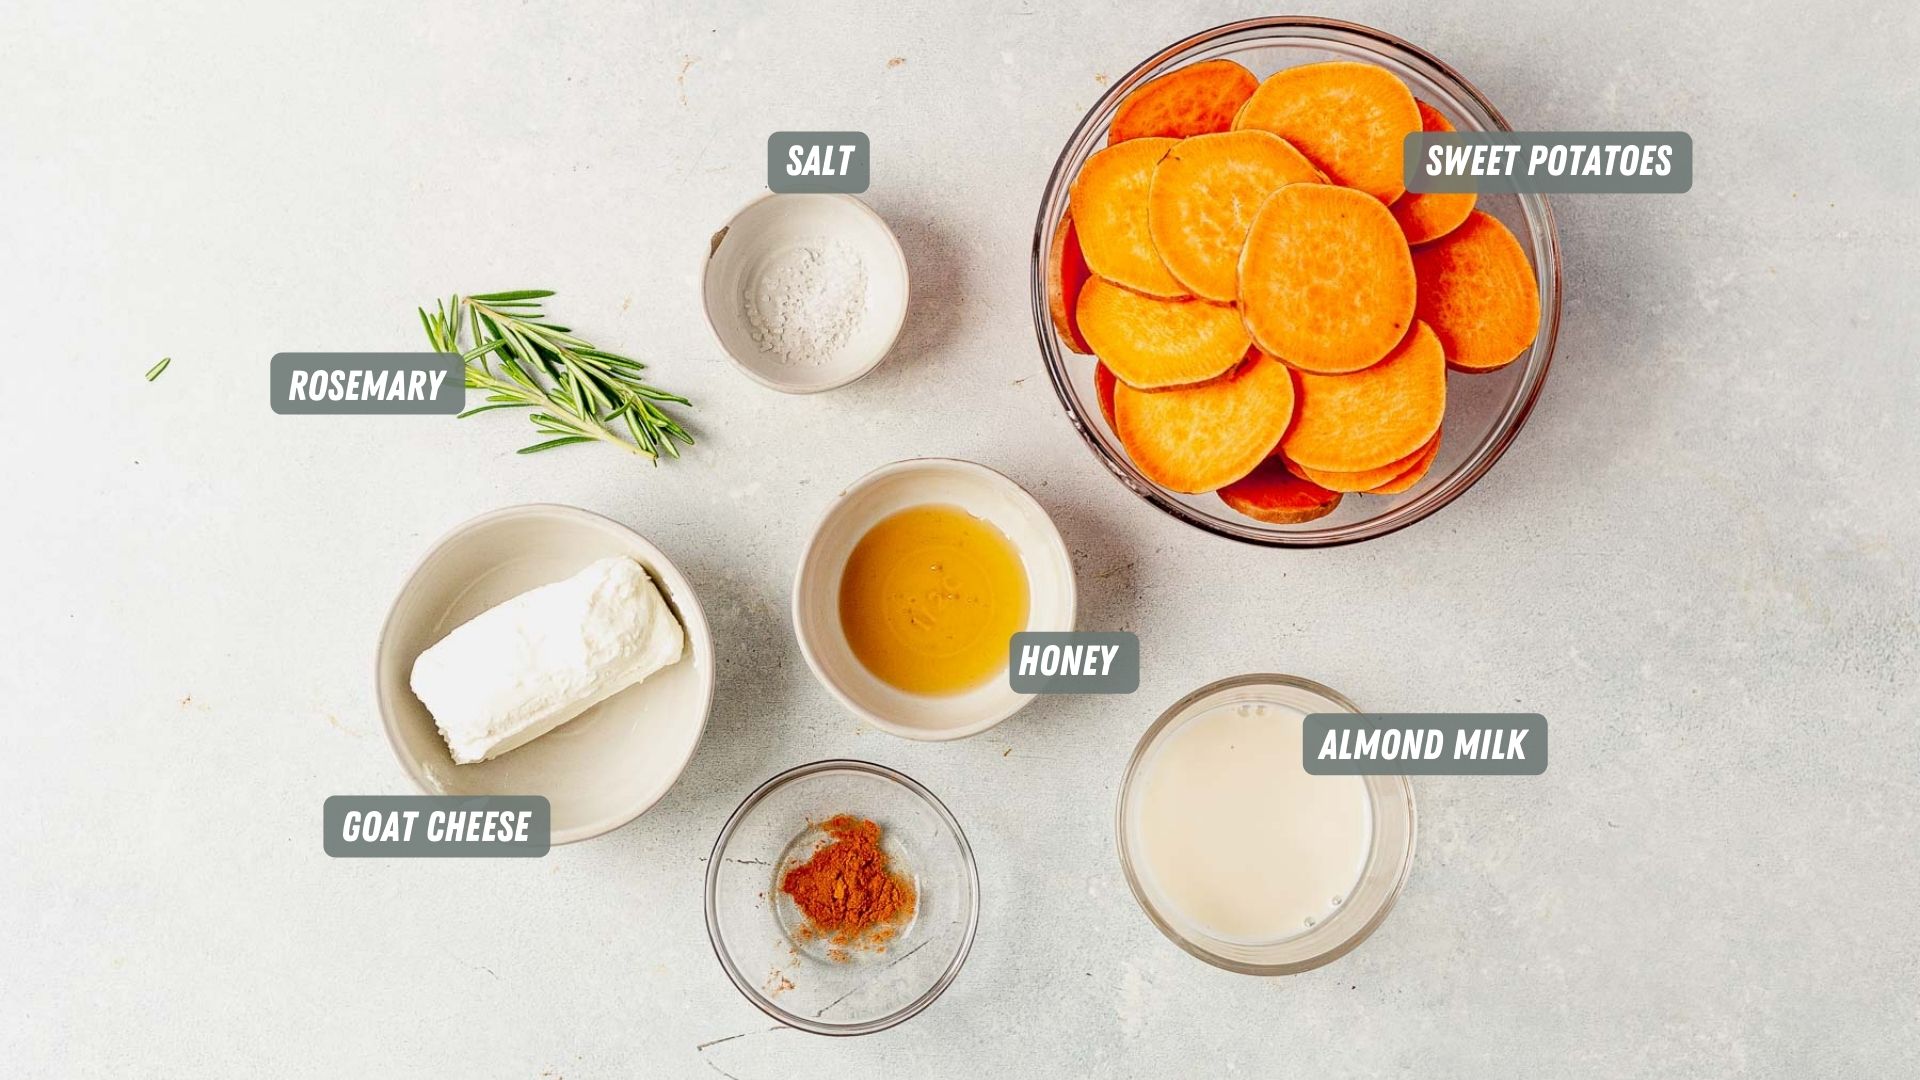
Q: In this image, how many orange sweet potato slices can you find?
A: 15